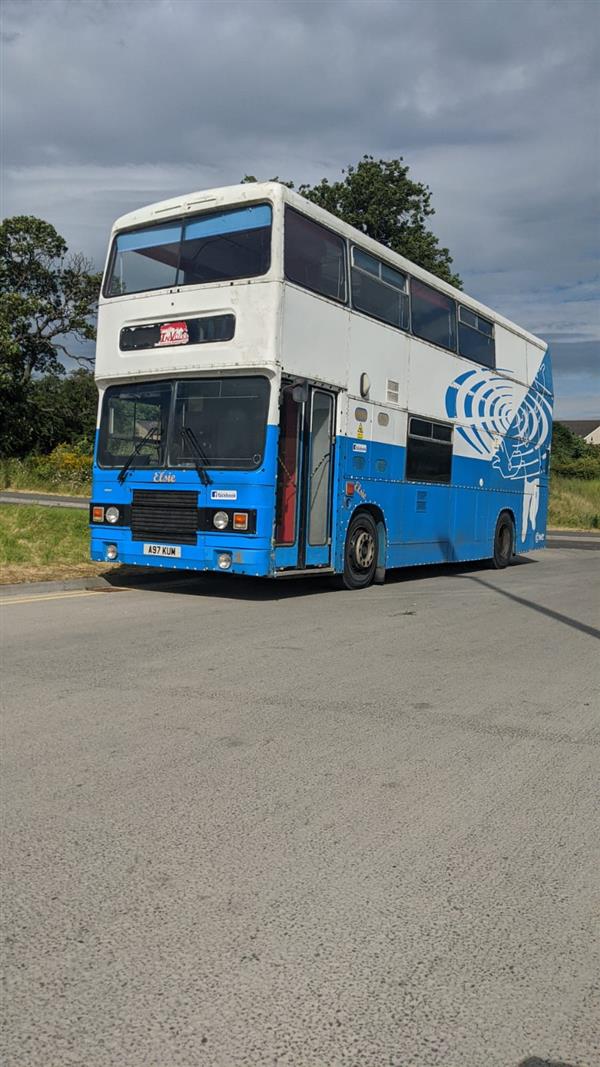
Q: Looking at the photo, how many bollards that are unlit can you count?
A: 0